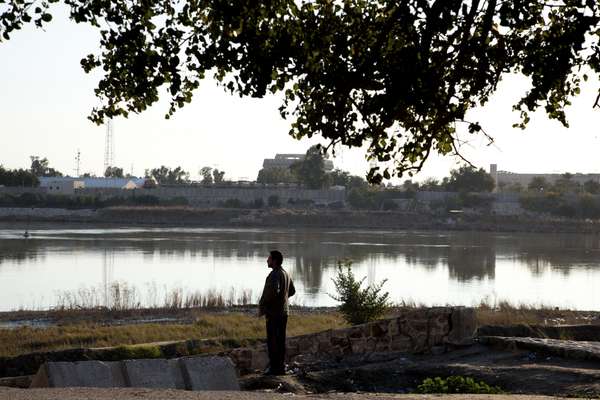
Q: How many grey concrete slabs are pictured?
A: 3